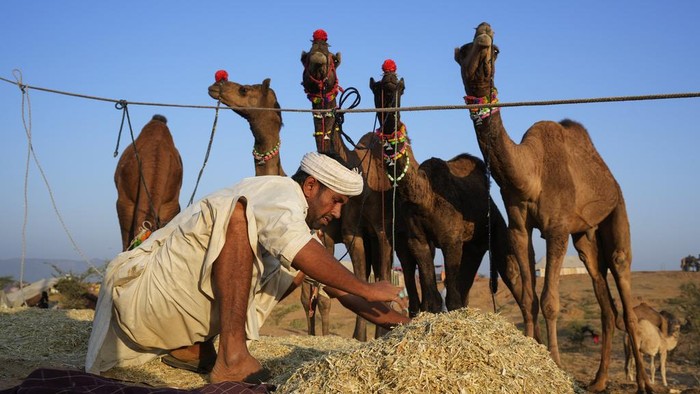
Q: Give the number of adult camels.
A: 5